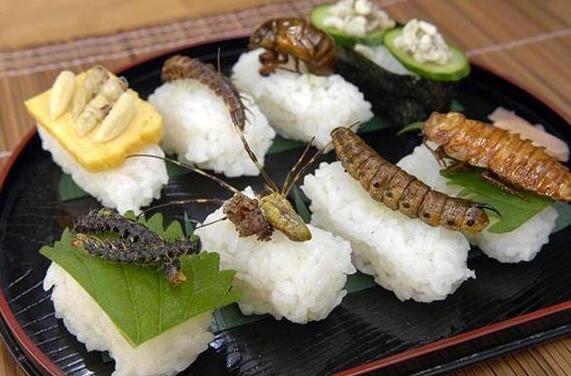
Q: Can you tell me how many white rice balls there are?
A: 7